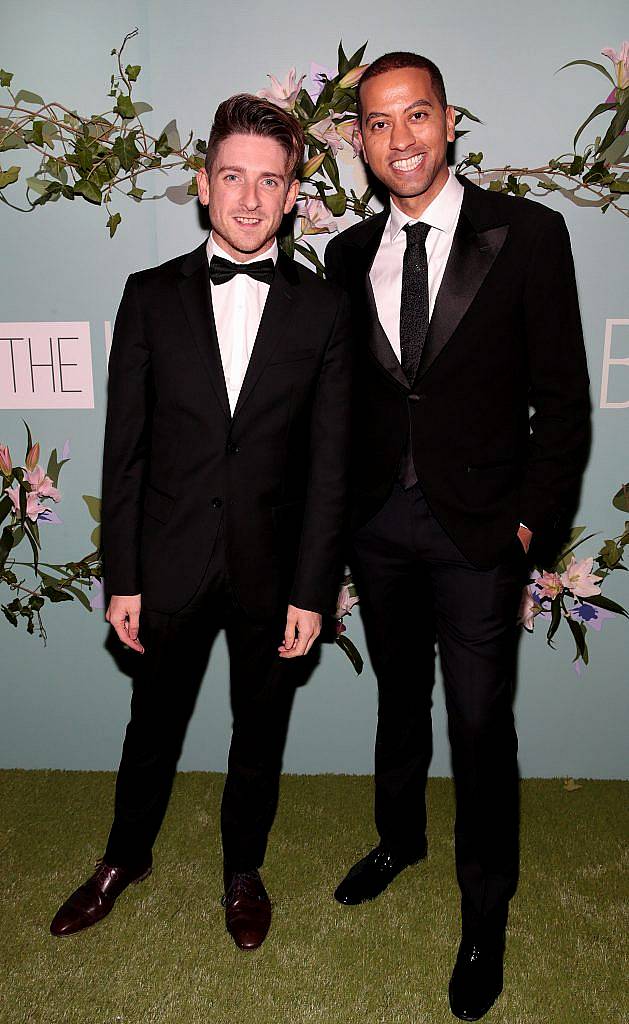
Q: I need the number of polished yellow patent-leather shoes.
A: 0